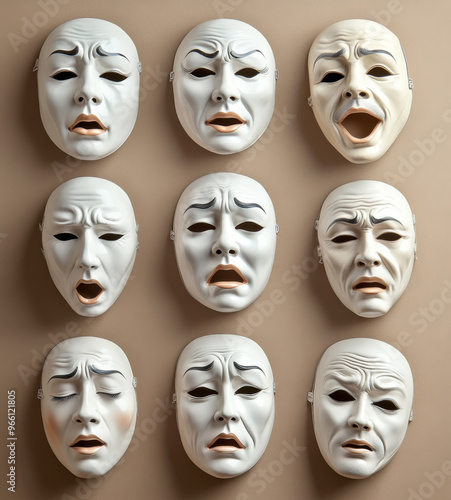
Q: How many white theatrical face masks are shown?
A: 9